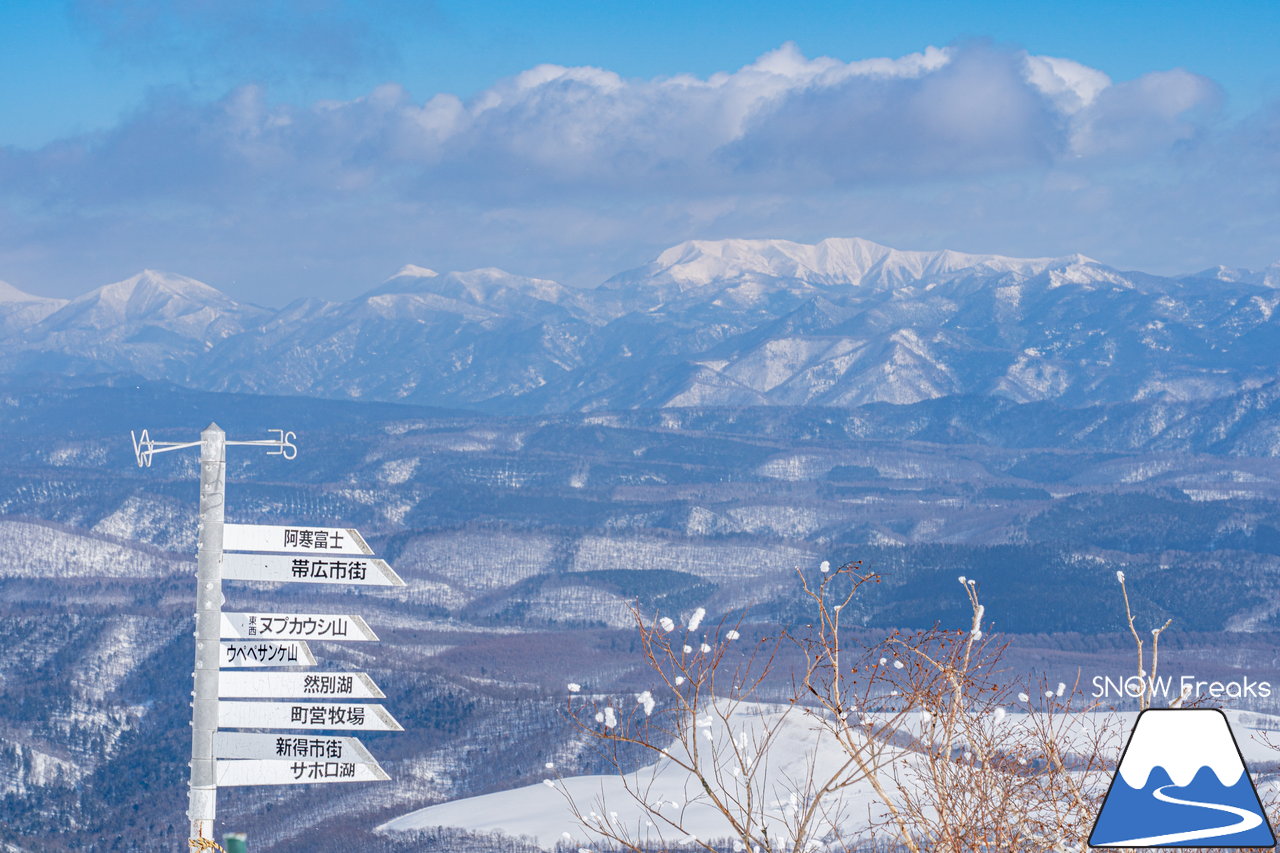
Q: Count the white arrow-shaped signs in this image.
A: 8